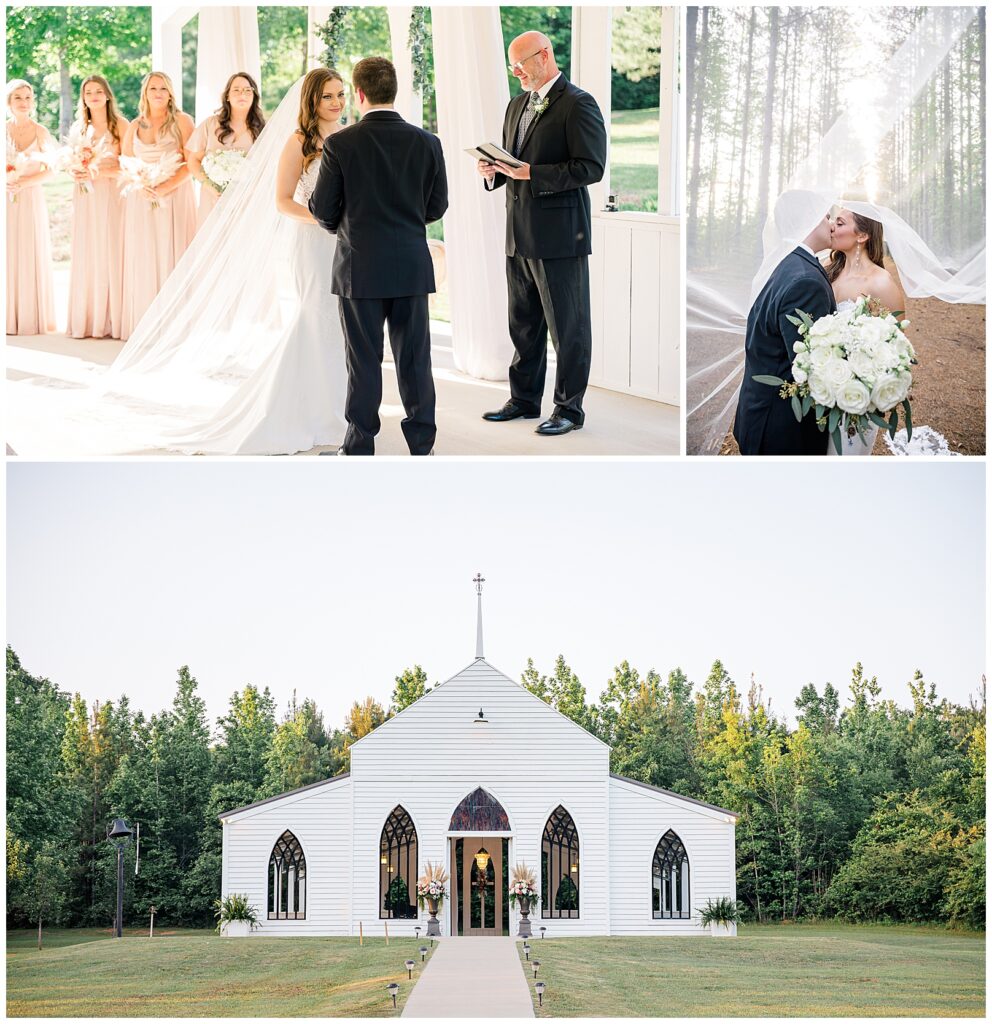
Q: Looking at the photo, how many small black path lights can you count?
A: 10